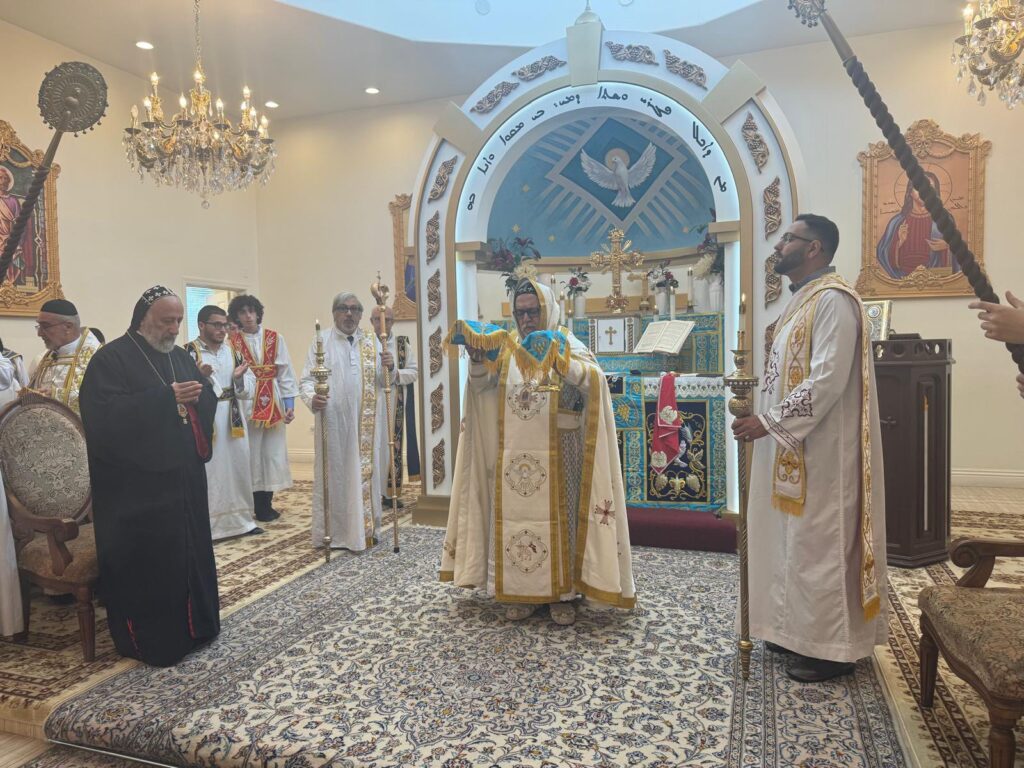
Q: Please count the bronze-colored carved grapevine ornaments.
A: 14